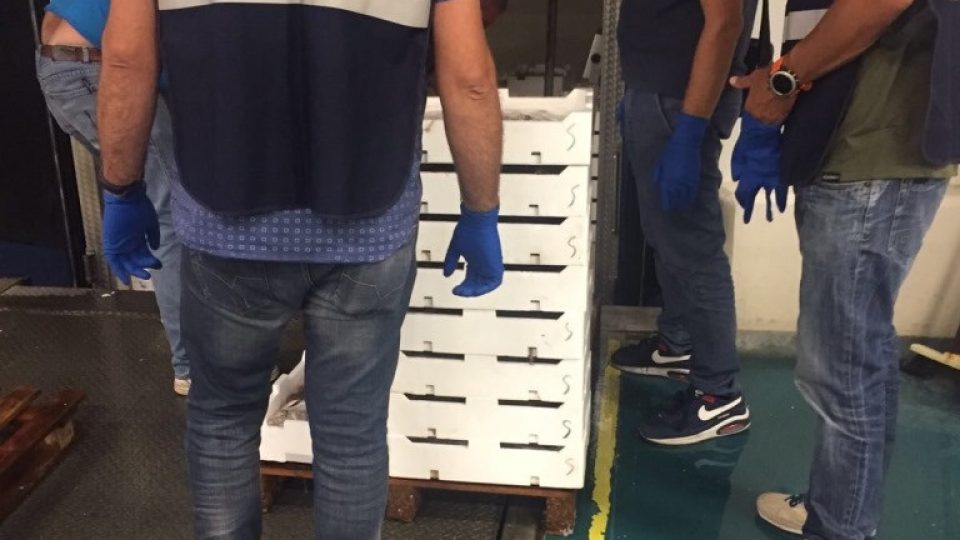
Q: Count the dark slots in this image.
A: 14